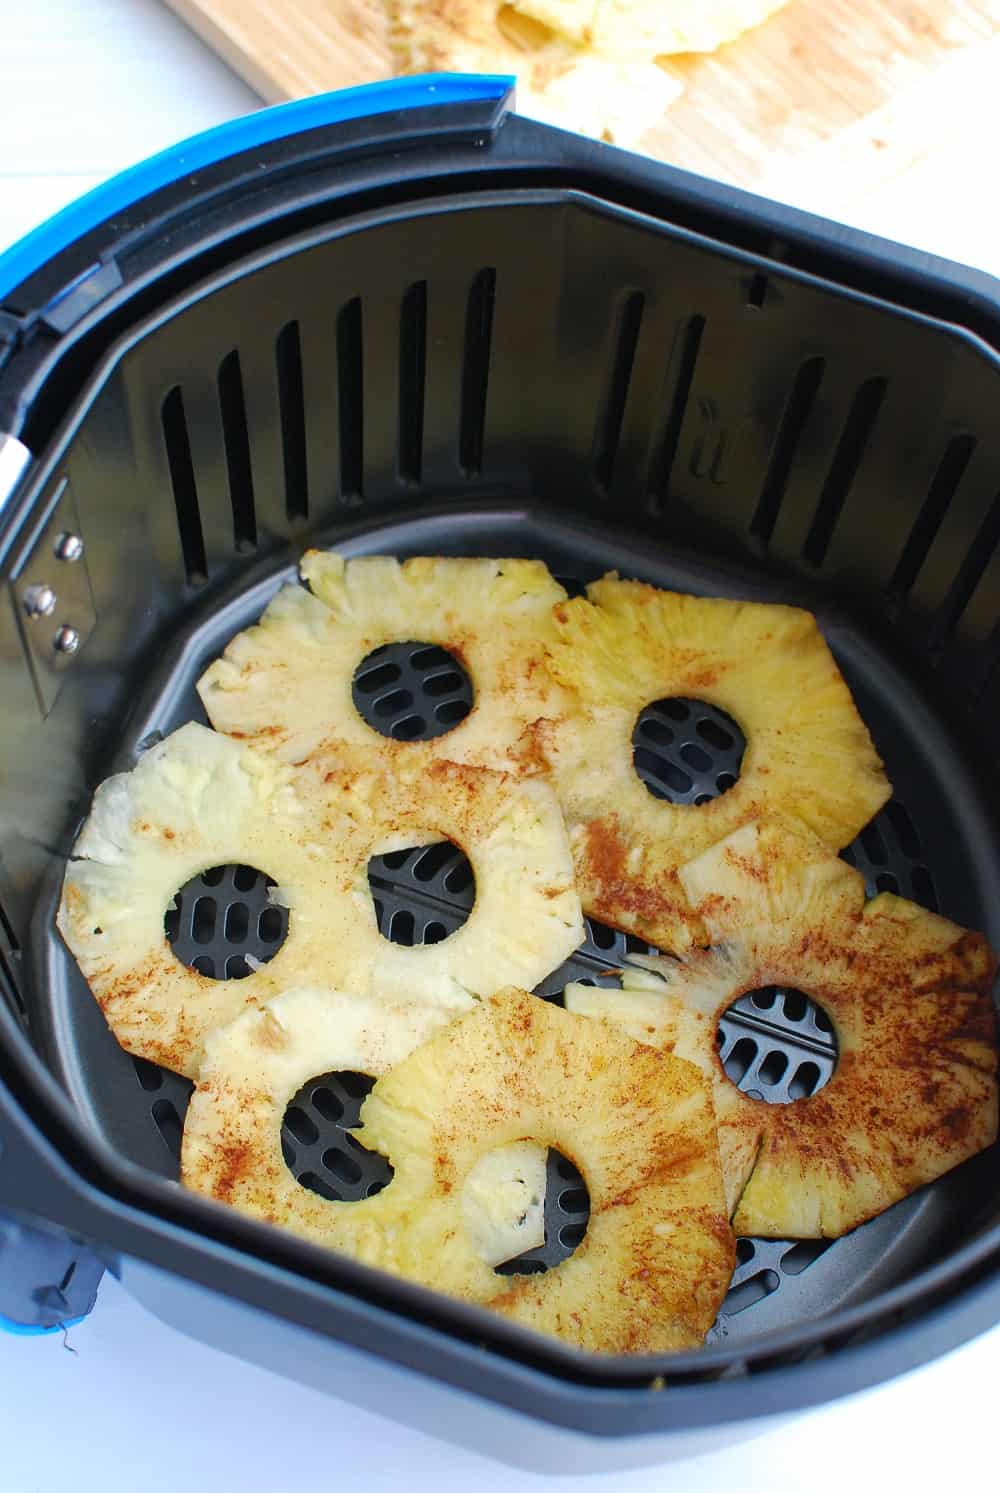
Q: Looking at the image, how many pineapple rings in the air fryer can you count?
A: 7